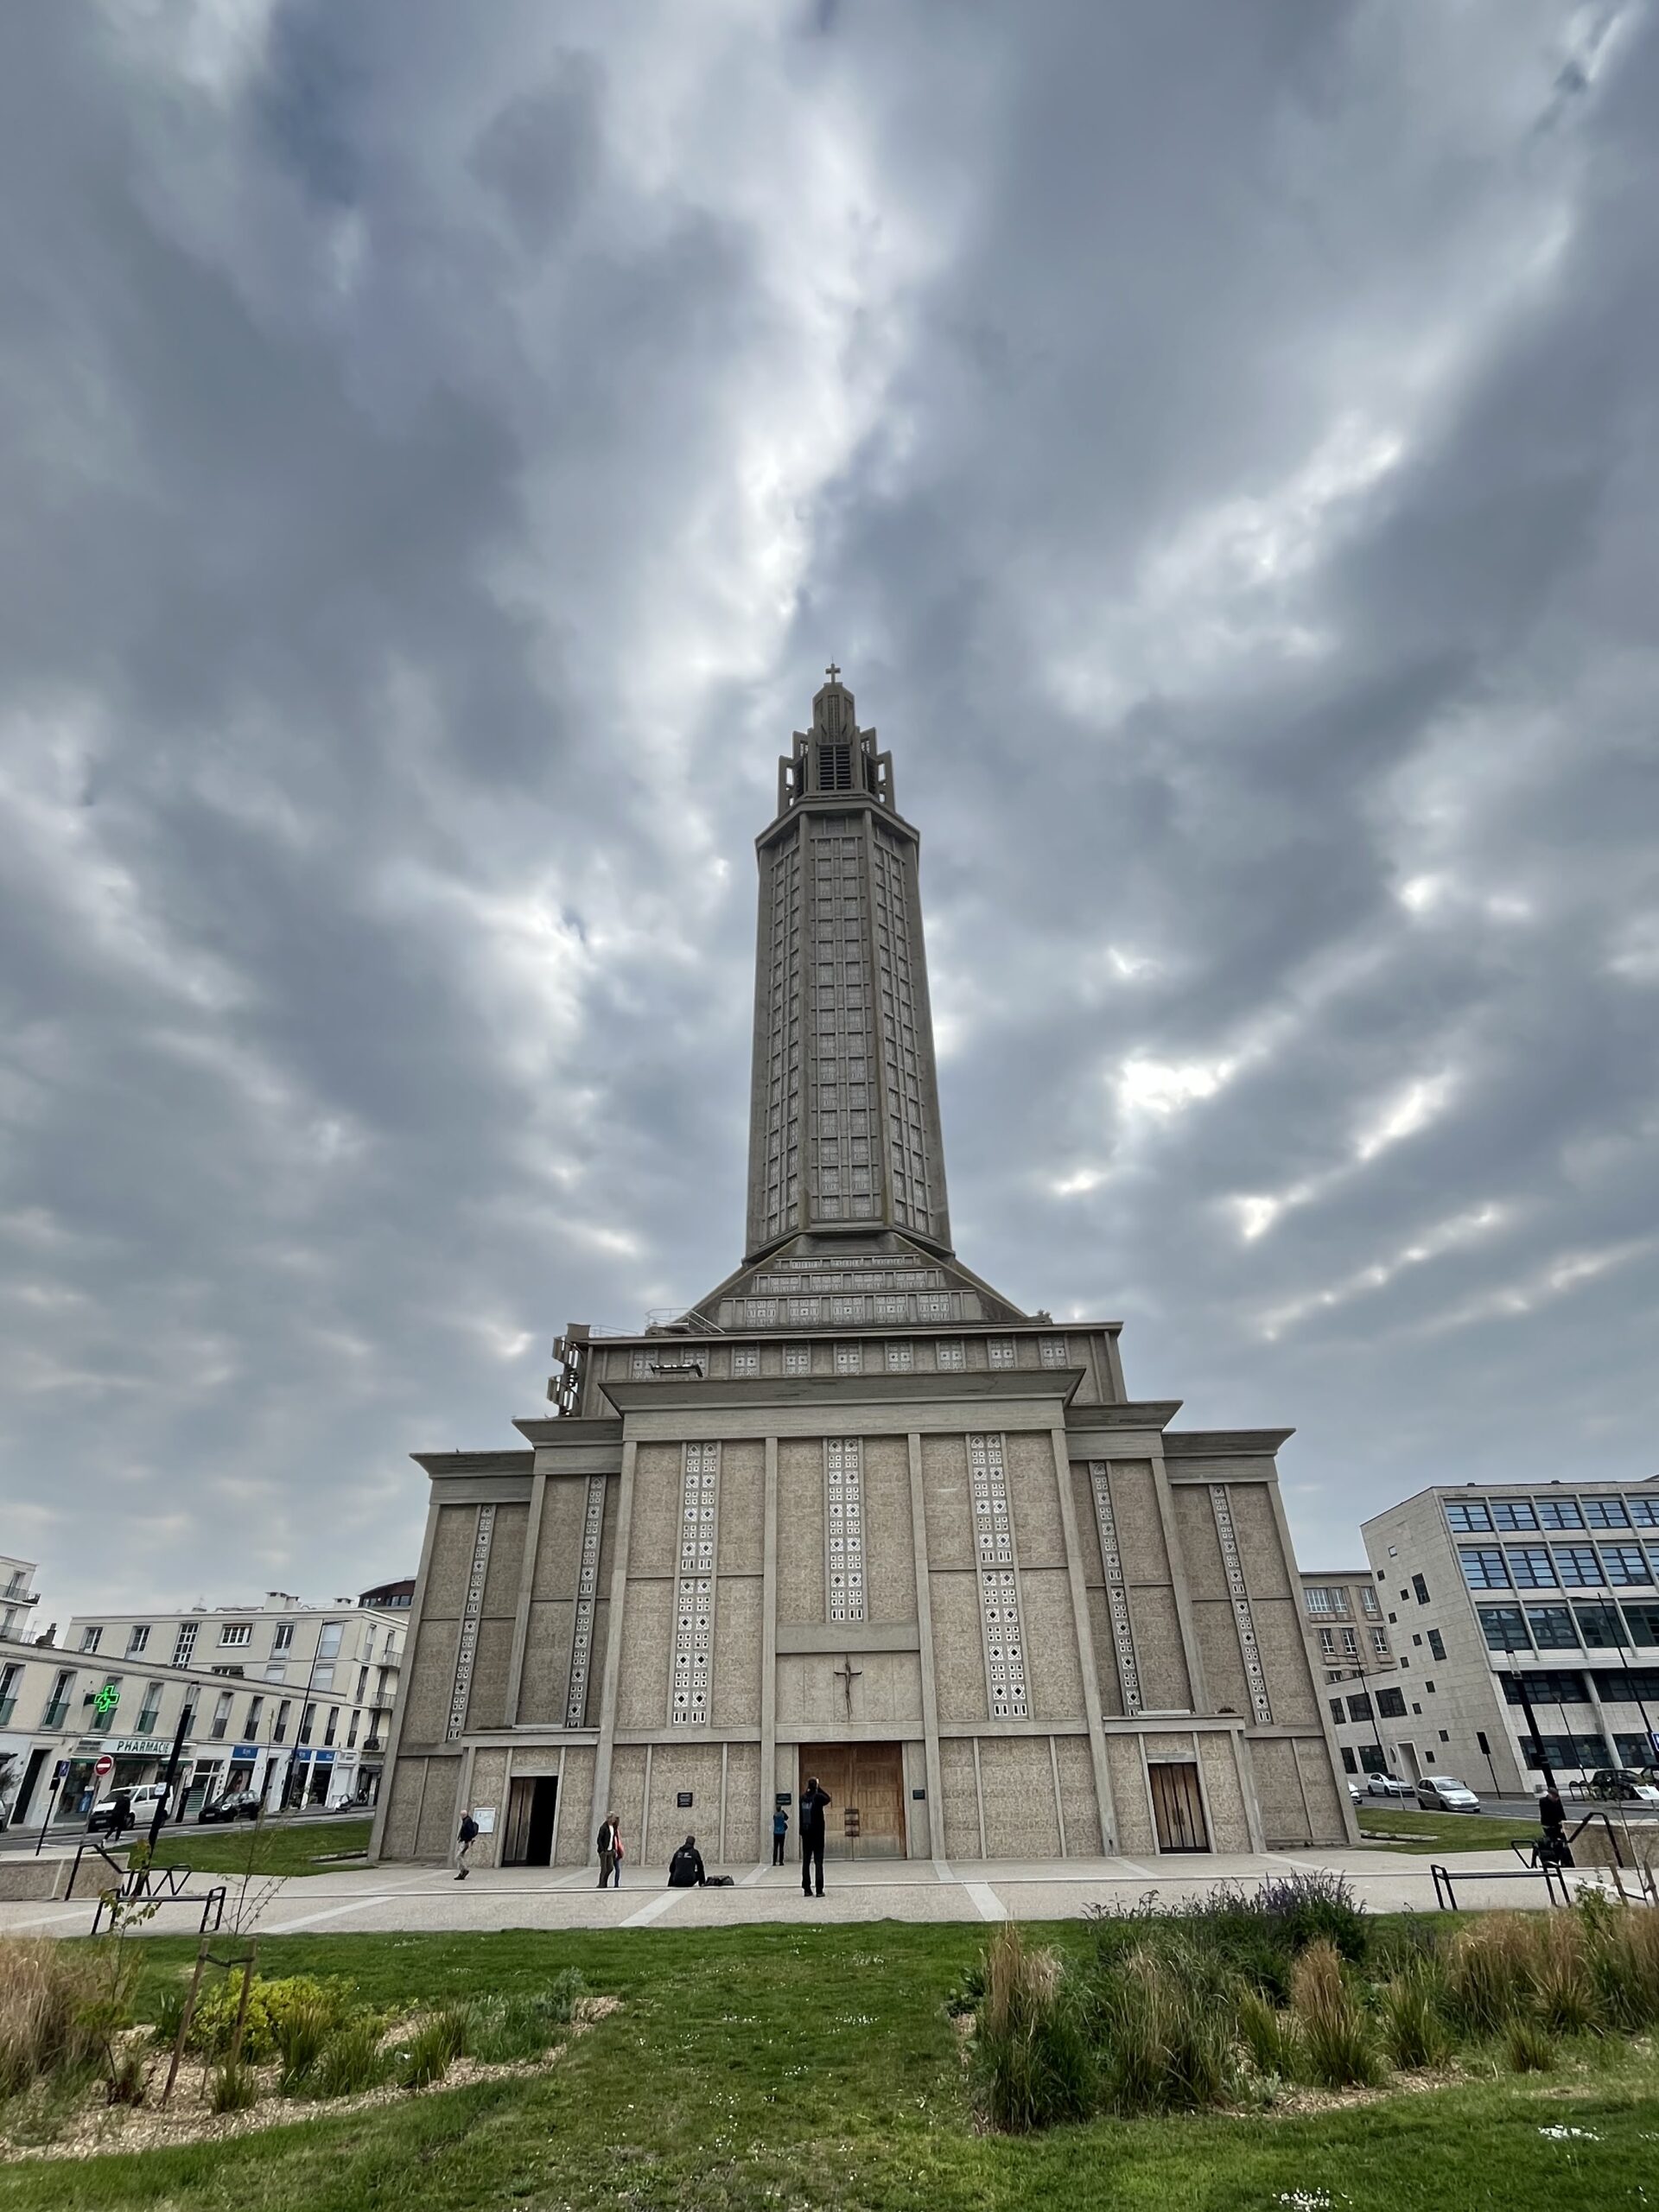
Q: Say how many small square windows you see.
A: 10